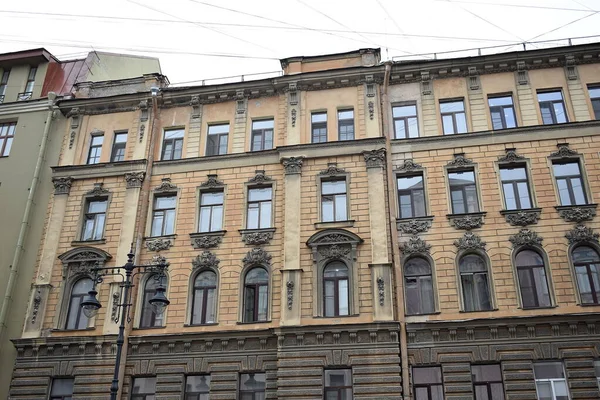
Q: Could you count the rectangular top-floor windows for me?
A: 12